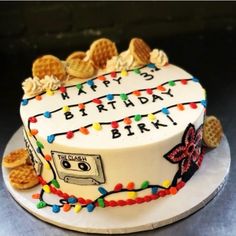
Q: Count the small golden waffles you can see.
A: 8